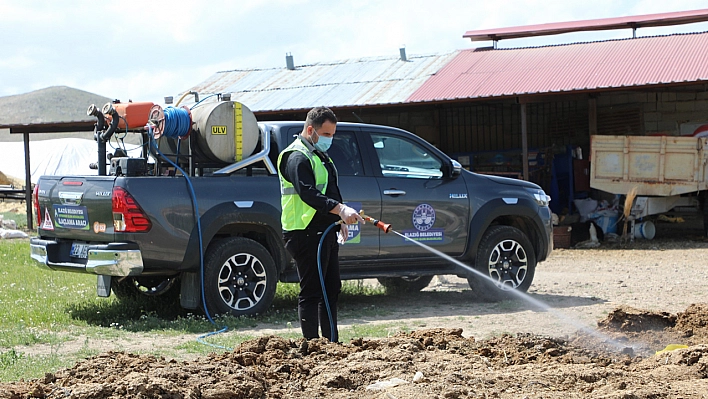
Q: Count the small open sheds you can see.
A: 1